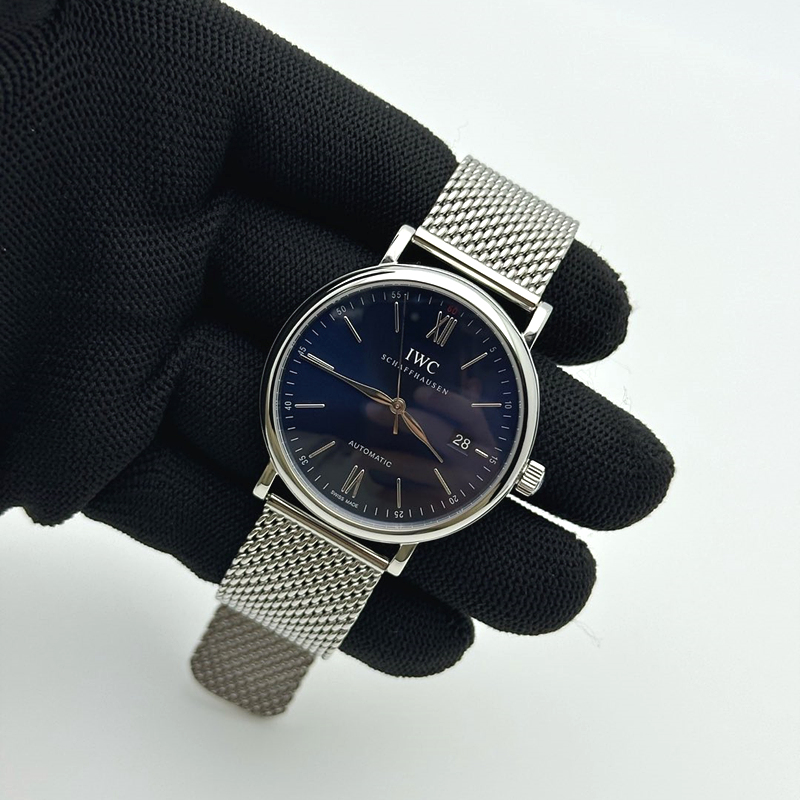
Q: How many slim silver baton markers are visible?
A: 10